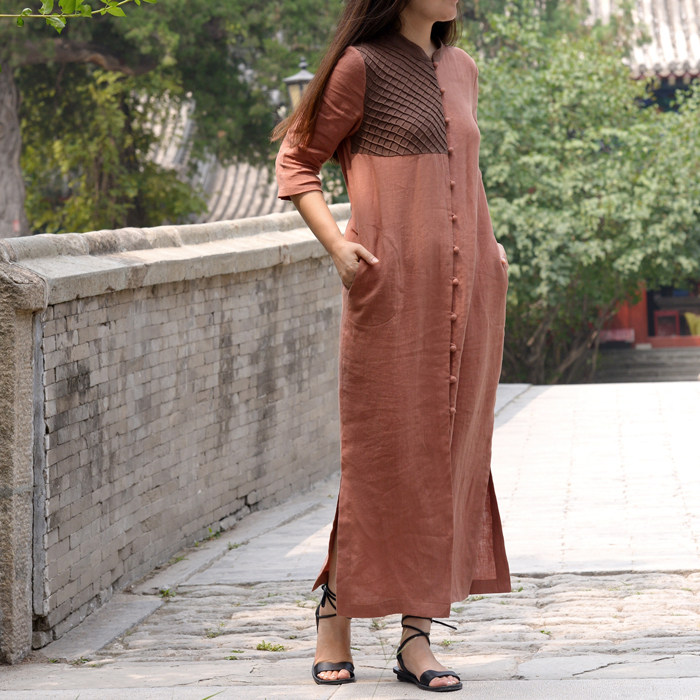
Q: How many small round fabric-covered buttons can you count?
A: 12